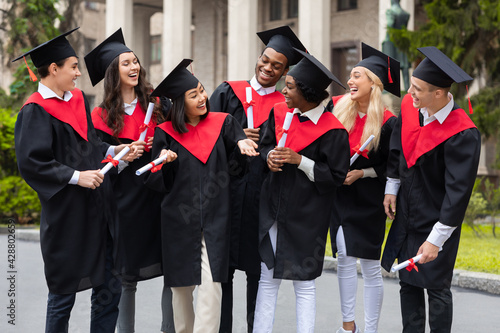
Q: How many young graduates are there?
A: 7